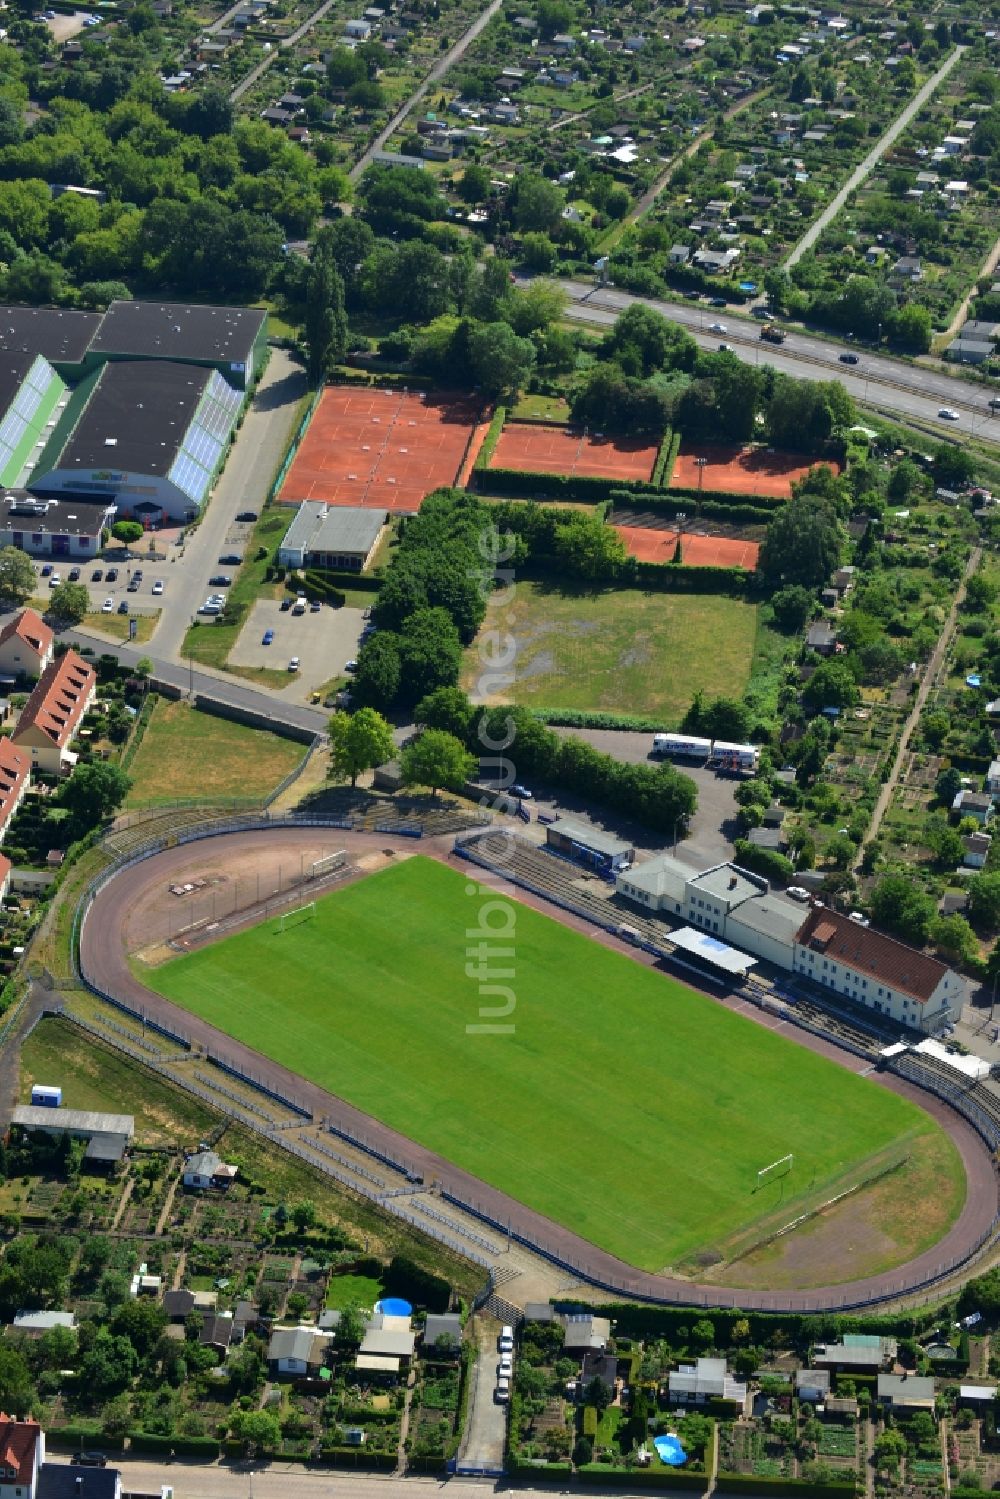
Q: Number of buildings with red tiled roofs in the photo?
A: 6